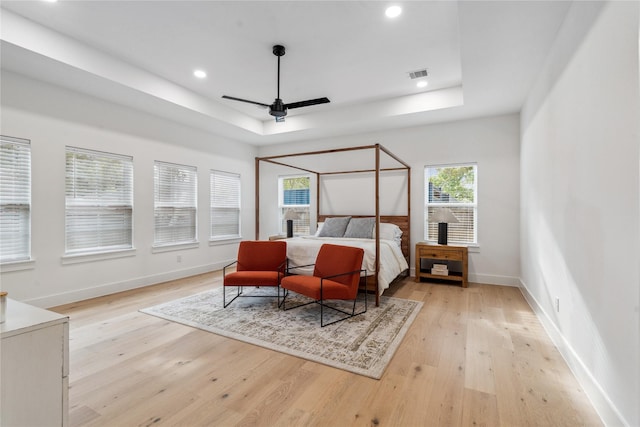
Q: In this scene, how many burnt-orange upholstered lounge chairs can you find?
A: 2